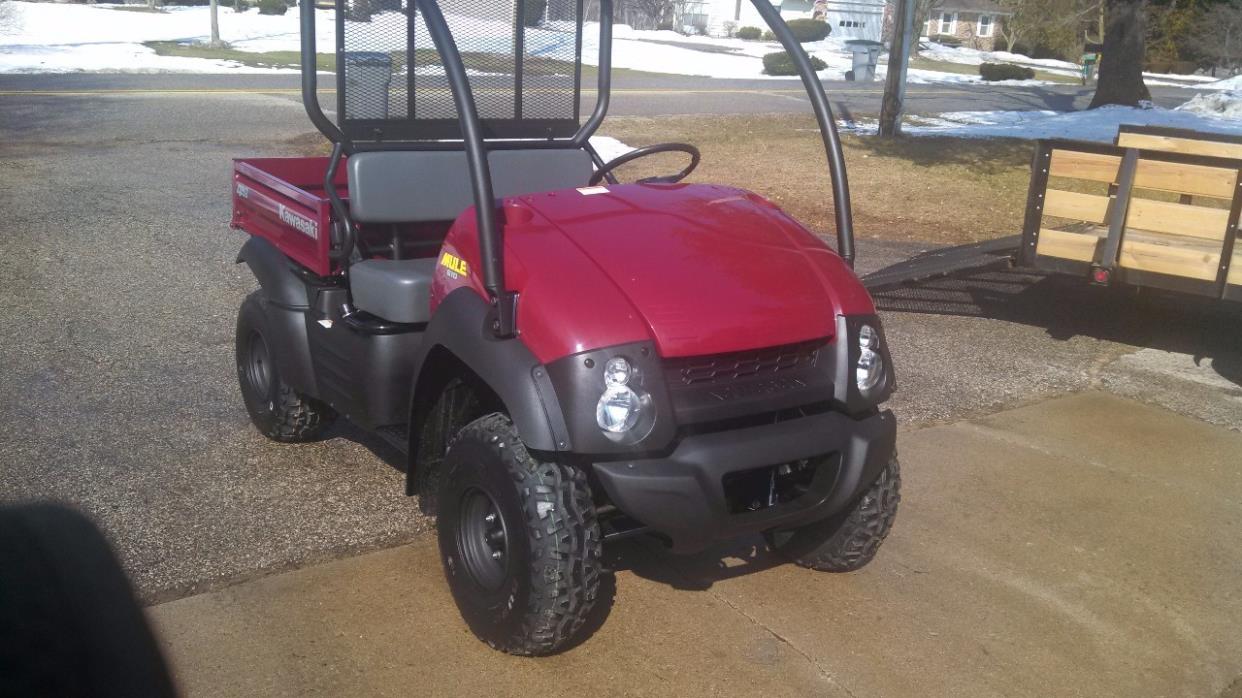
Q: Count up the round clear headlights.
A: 4